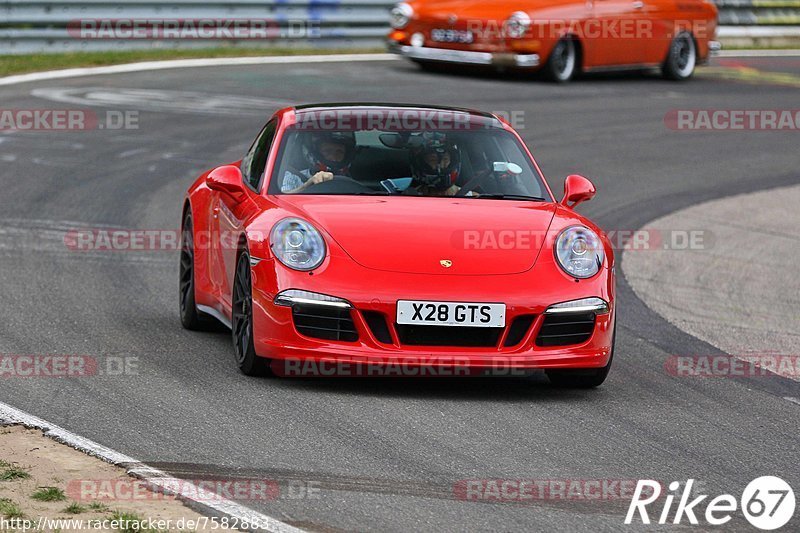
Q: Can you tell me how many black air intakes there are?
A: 5